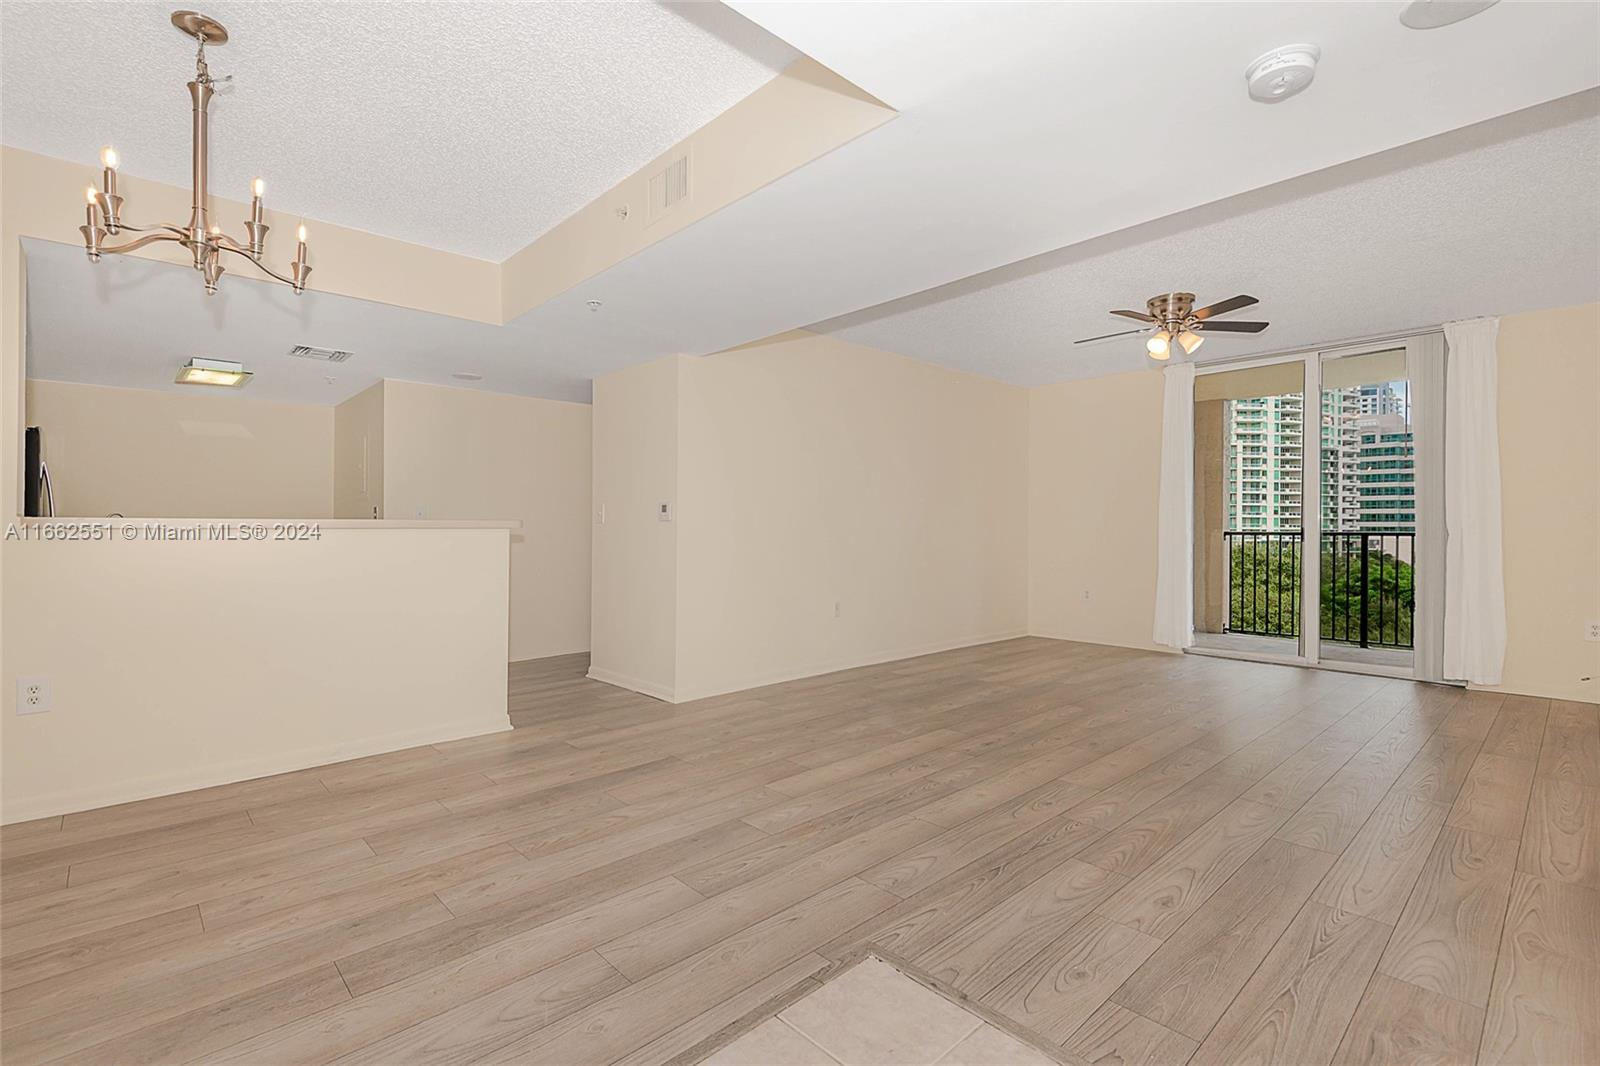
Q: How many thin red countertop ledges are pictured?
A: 0